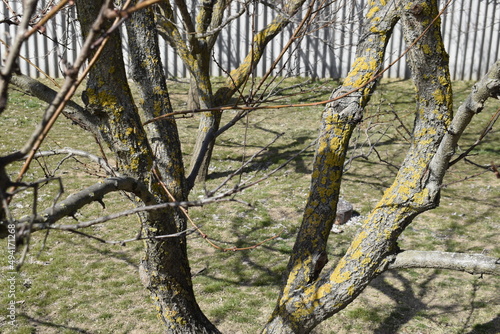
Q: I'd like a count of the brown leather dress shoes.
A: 0